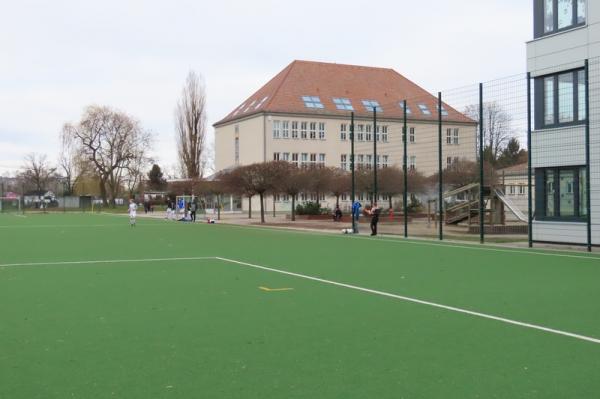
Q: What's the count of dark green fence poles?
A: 7